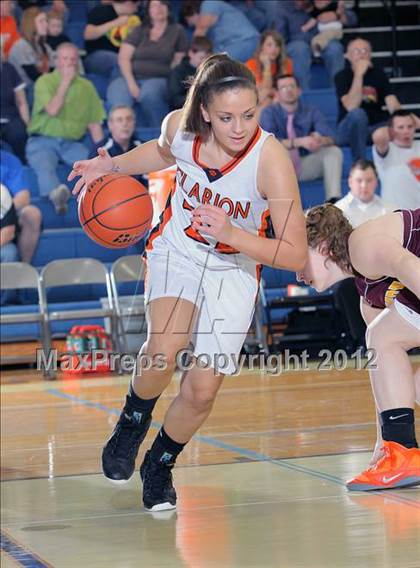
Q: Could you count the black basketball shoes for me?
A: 2